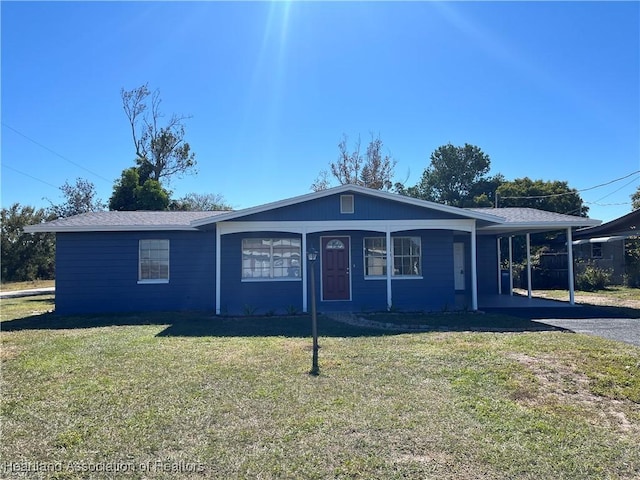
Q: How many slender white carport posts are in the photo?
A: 4